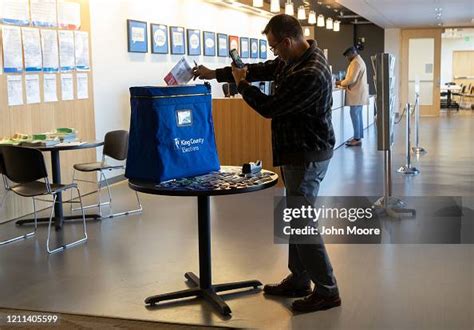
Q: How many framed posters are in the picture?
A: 10